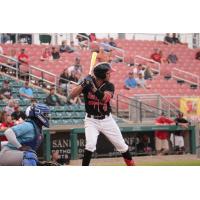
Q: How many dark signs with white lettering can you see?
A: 2